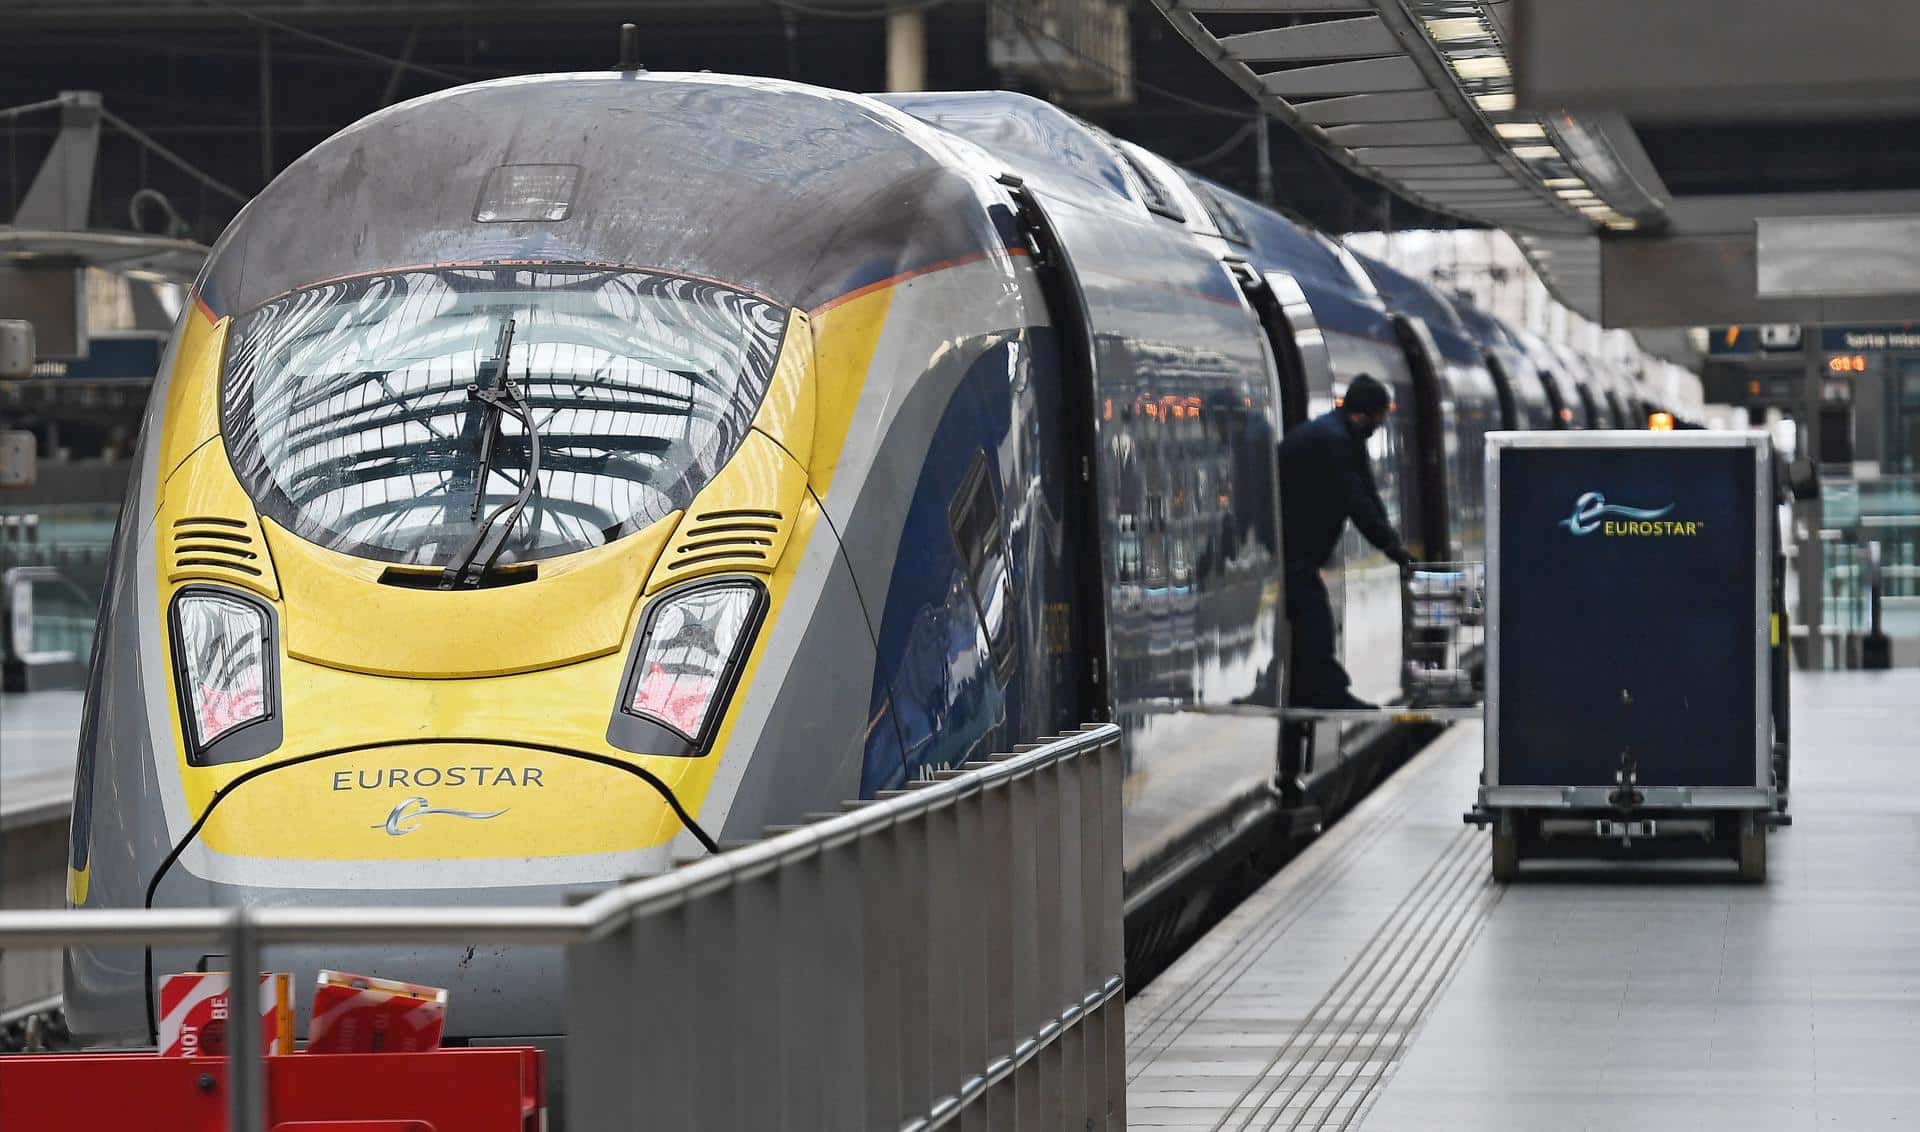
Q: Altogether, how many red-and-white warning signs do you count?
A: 2